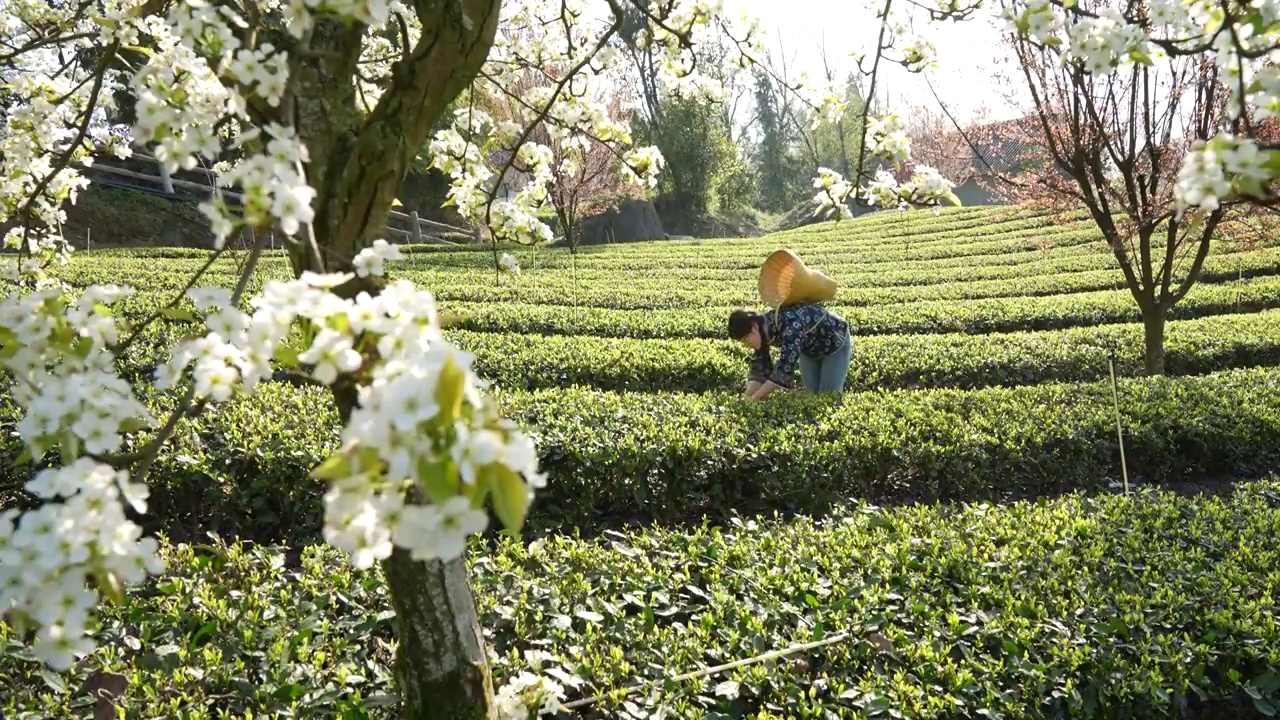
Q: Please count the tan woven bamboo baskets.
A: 1